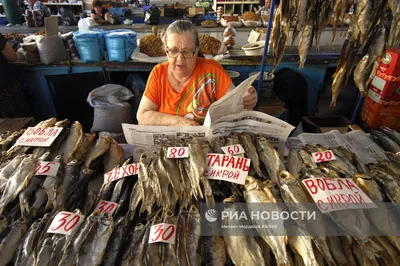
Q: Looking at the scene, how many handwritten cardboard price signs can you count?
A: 11